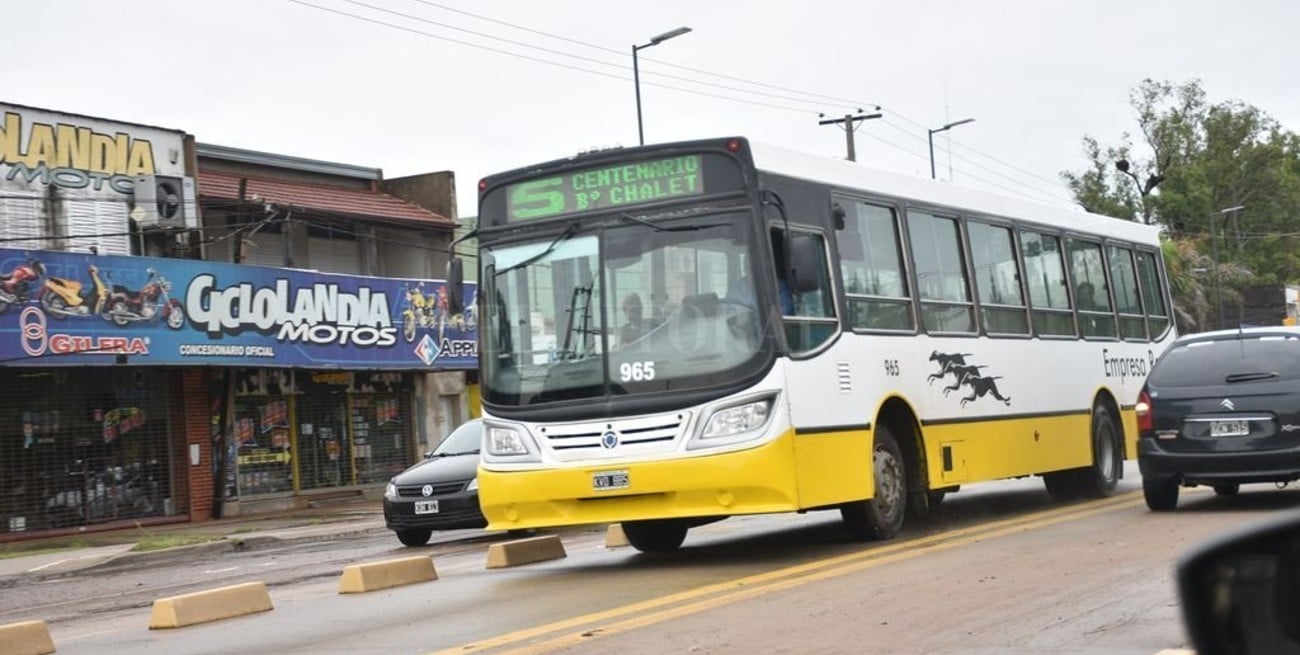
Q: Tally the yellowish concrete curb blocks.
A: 5